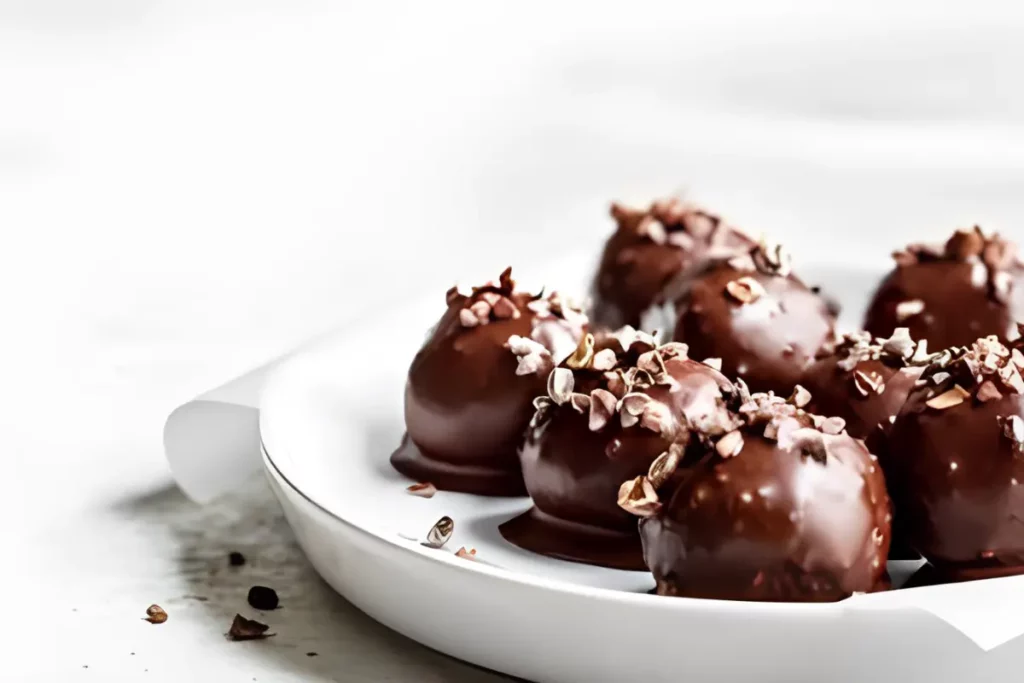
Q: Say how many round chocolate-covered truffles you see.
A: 8